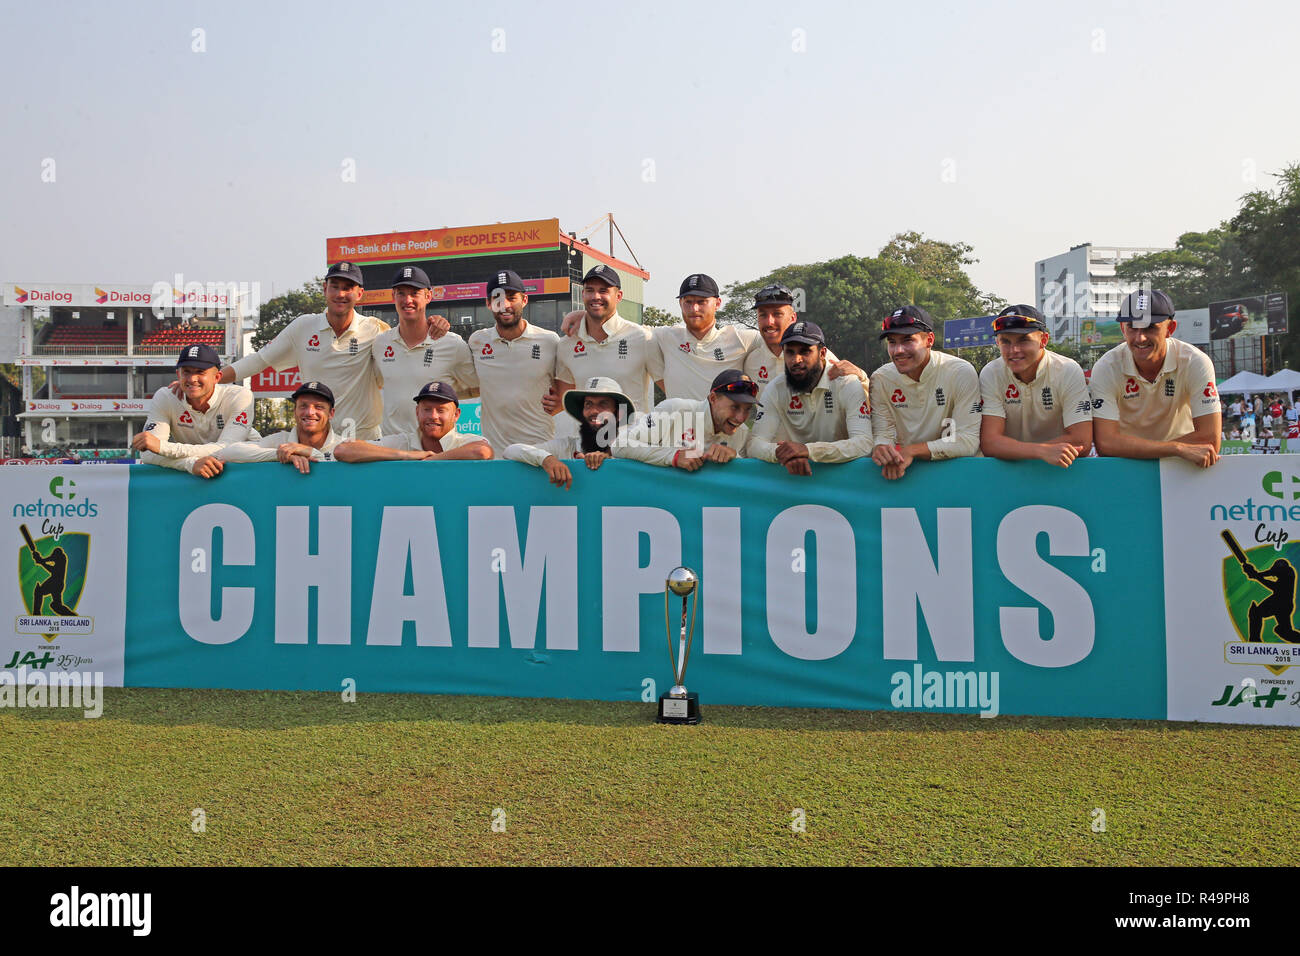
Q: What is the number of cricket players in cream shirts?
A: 15